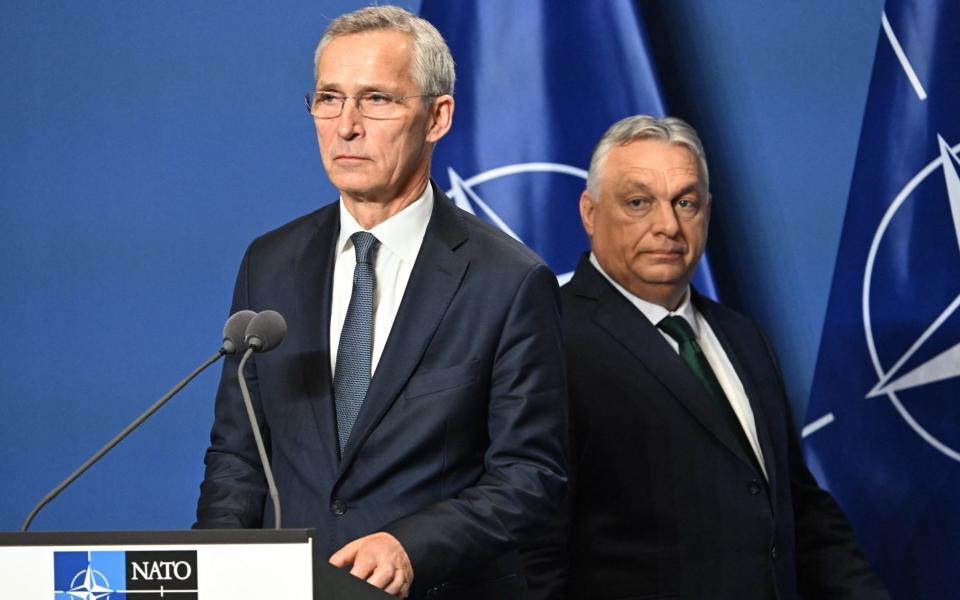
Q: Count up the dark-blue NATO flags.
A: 2